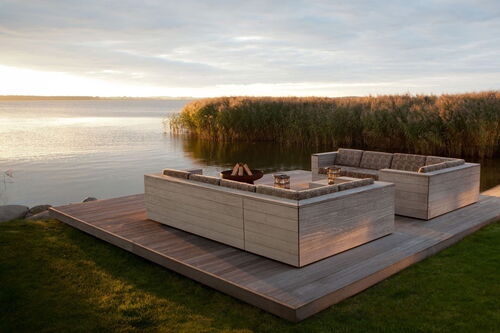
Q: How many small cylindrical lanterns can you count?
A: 2